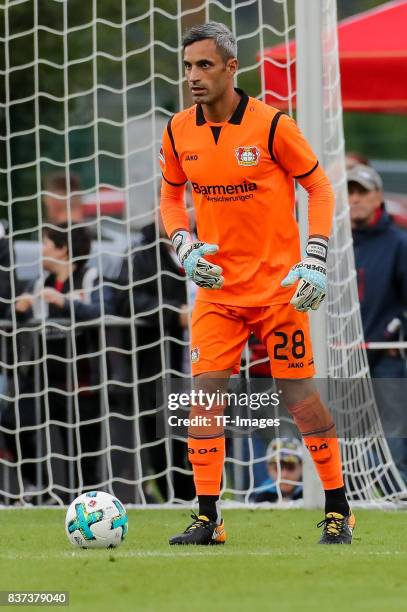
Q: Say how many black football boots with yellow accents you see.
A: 2